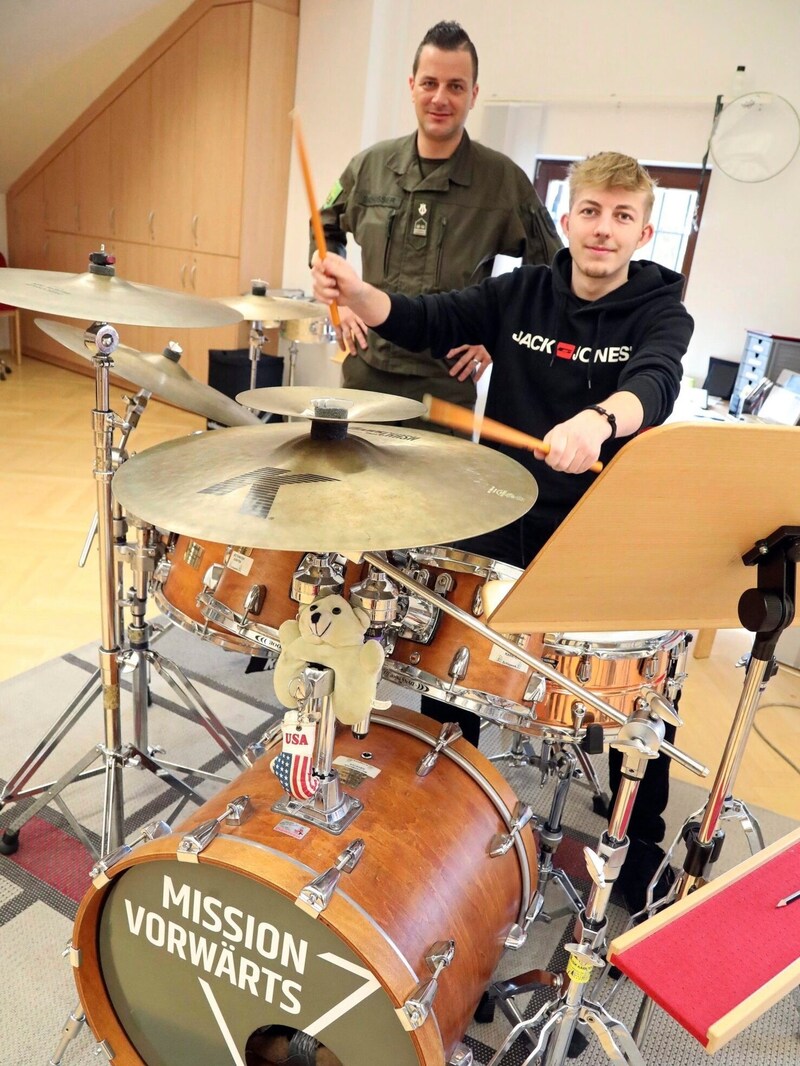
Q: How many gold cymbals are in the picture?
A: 5